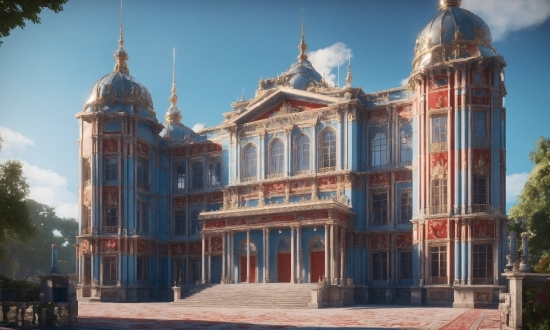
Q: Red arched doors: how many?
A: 3